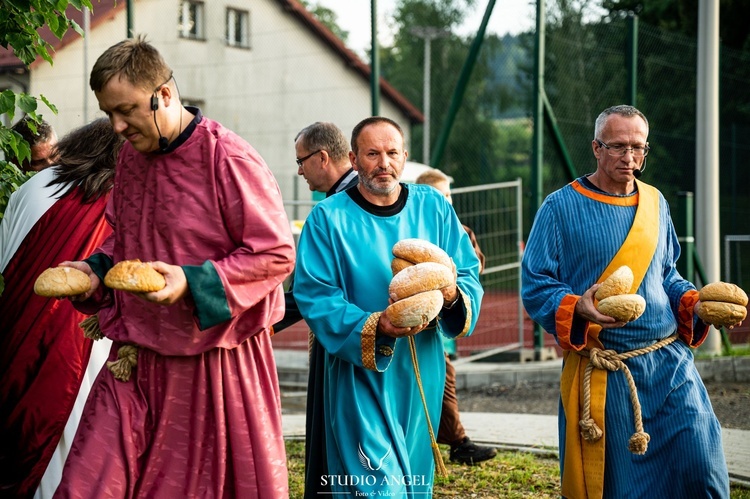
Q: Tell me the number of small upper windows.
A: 2